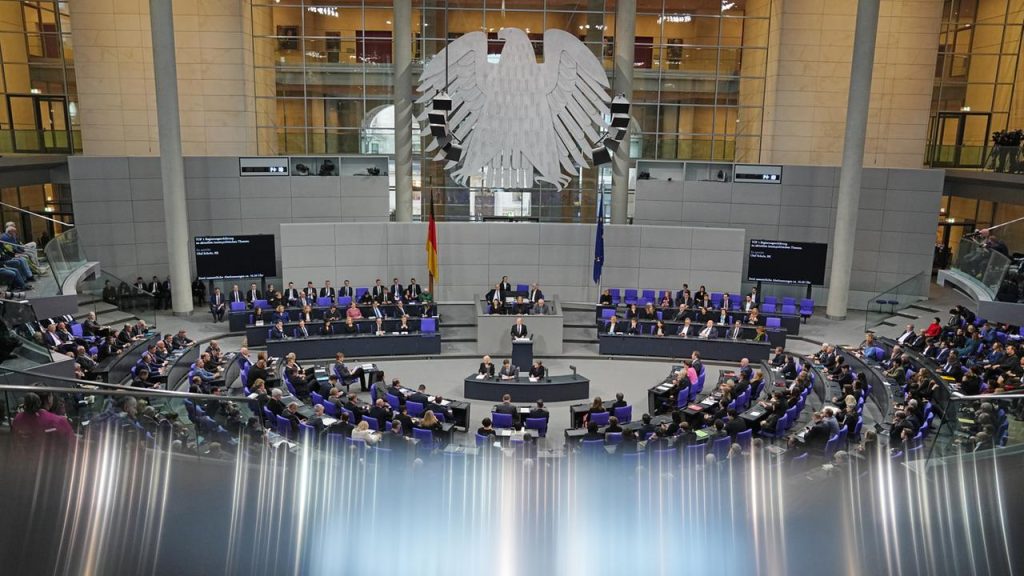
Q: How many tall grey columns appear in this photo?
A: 4